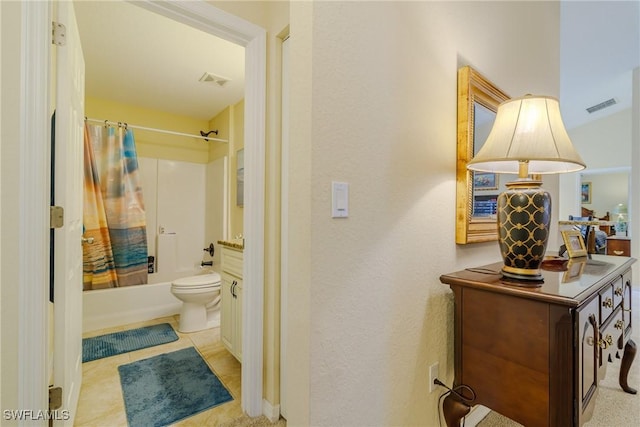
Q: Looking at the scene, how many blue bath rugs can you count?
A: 2